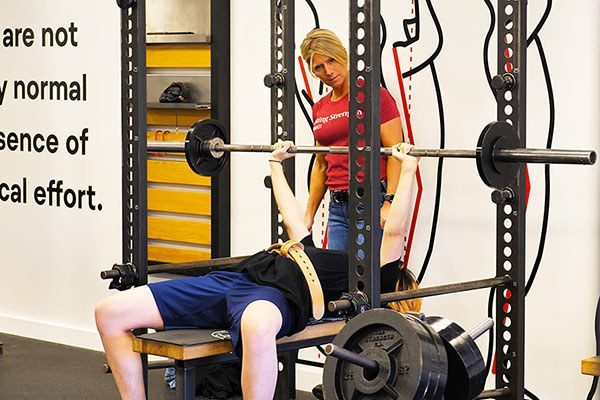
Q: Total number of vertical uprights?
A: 4